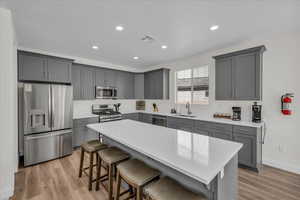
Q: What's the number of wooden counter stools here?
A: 4